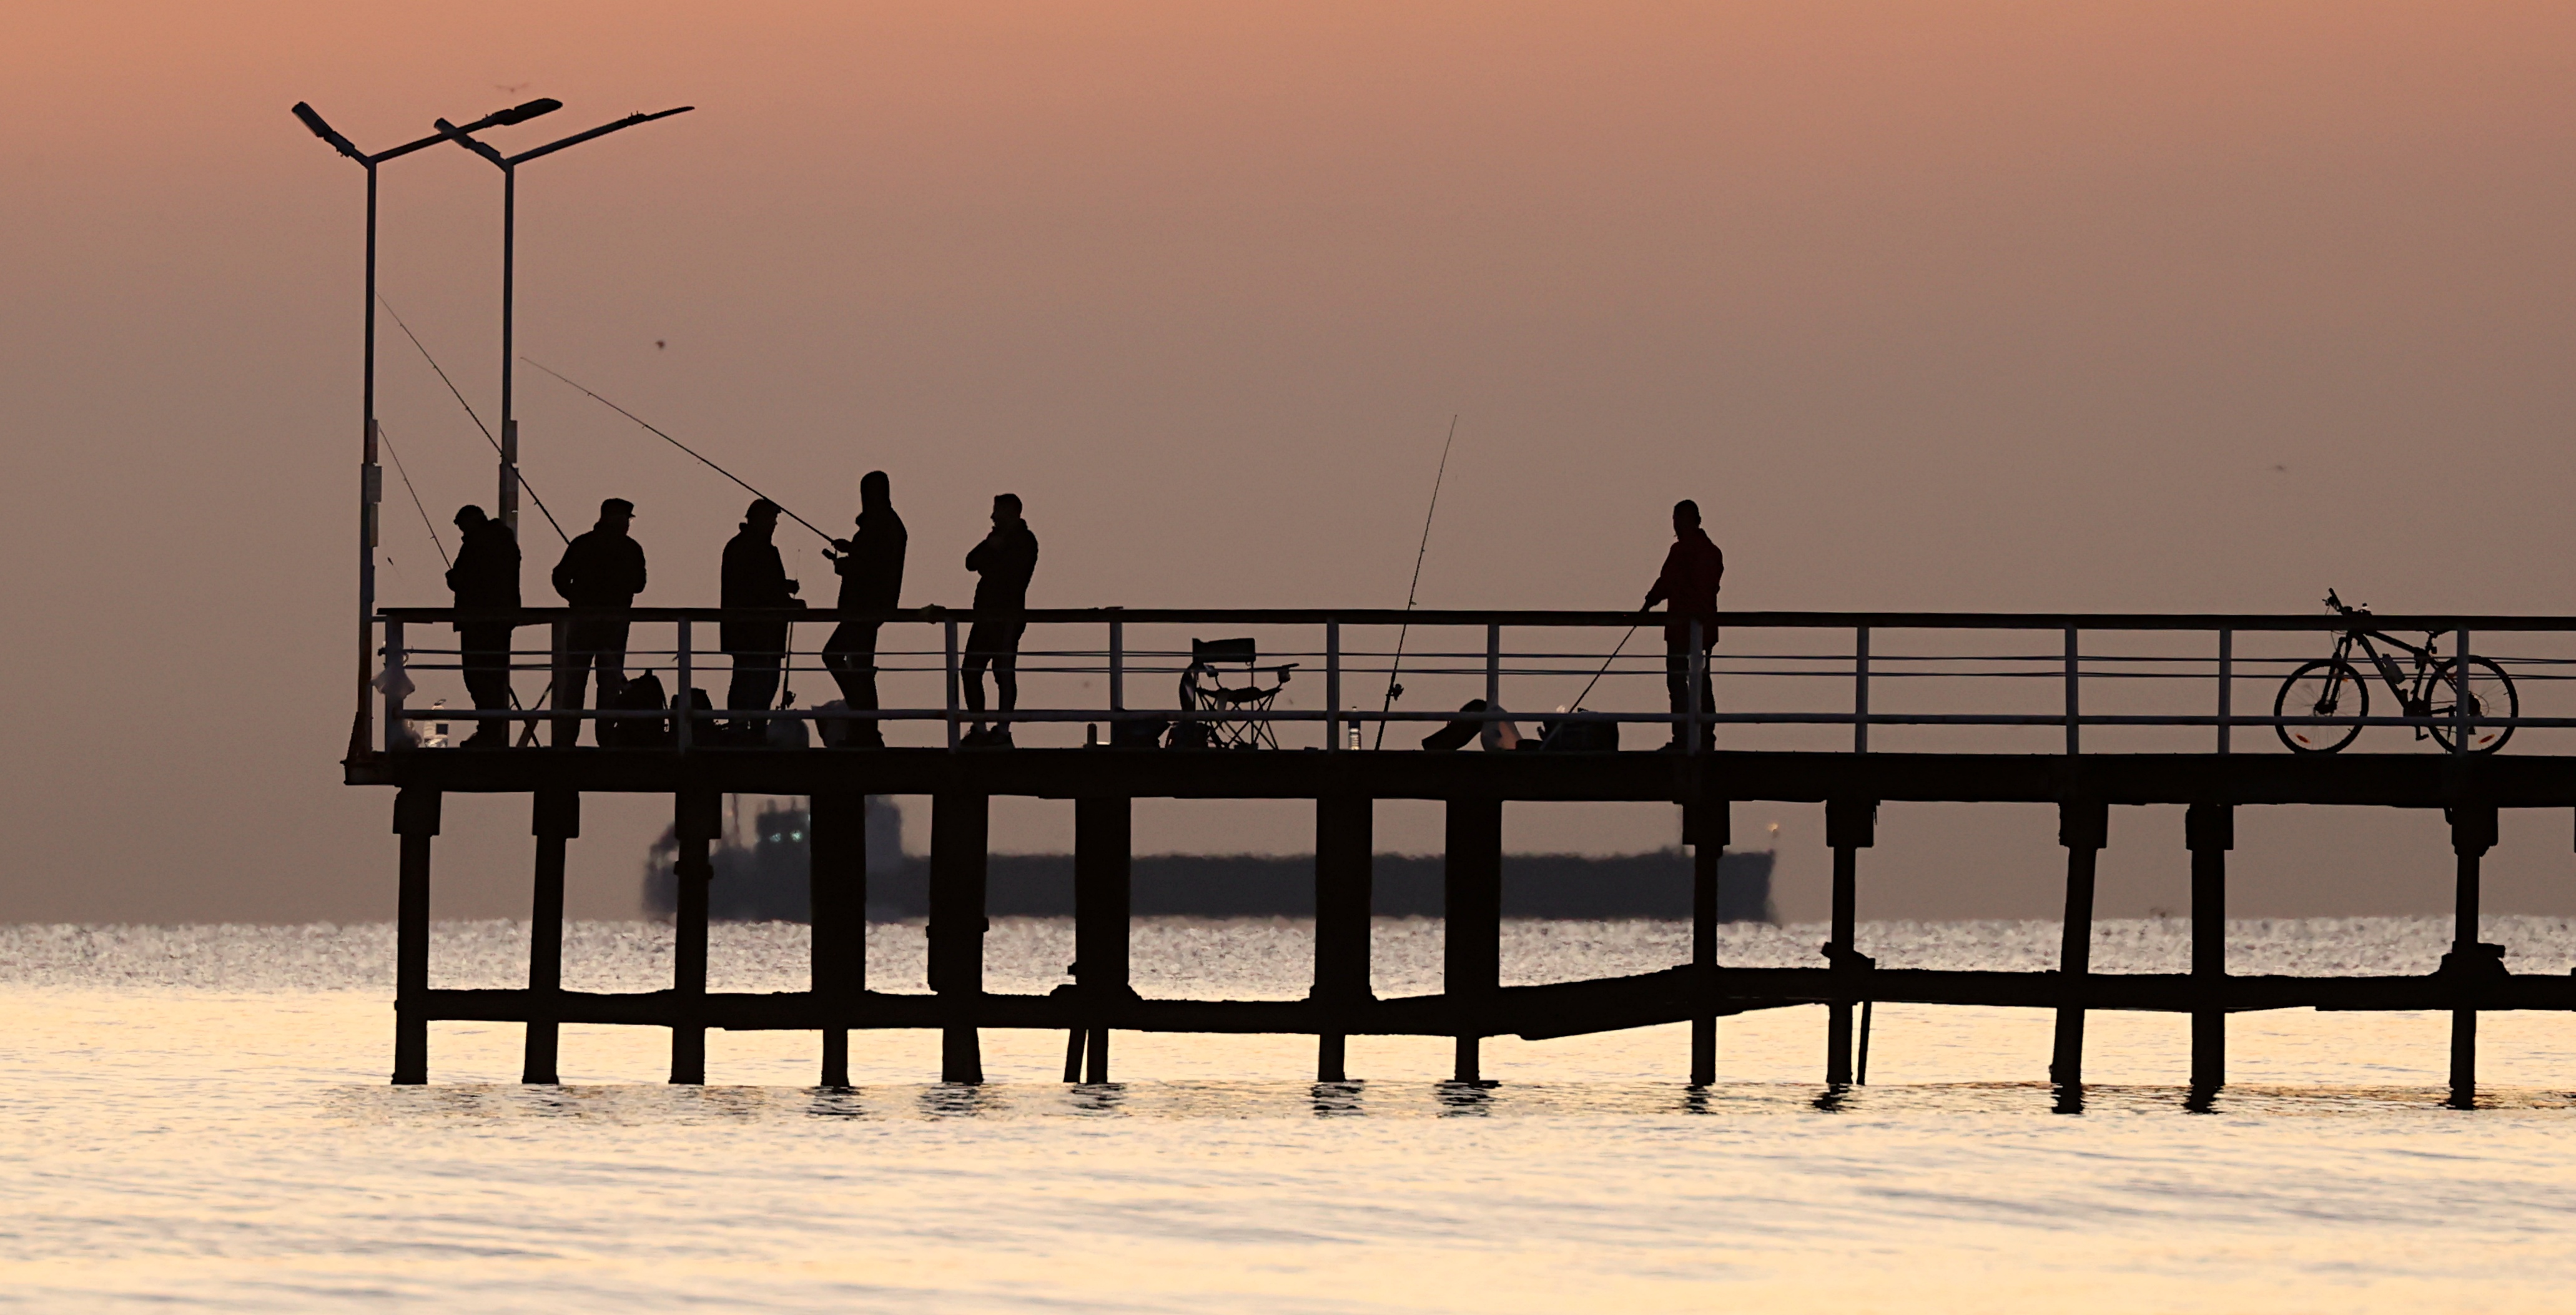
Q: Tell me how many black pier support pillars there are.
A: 13